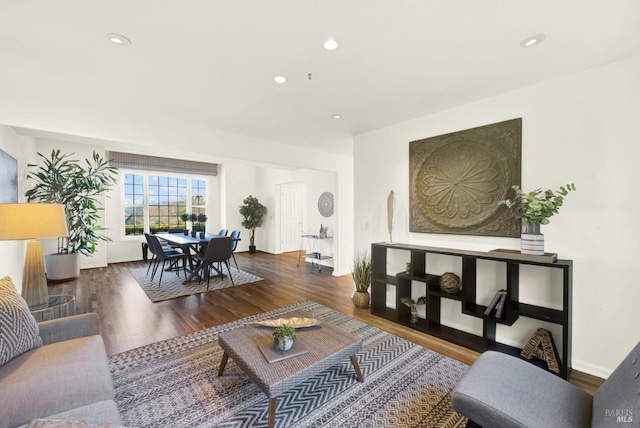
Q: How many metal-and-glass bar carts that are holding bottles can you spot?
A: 1